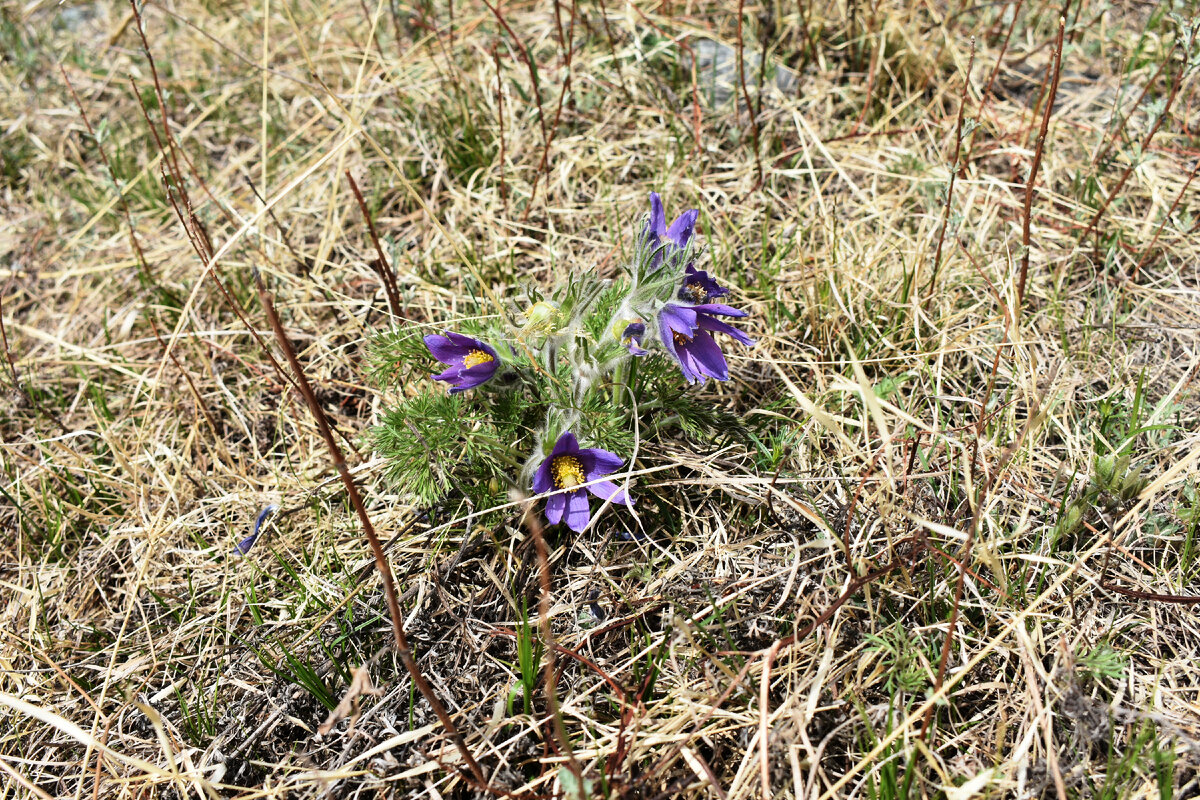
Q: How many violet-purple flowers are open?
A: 5